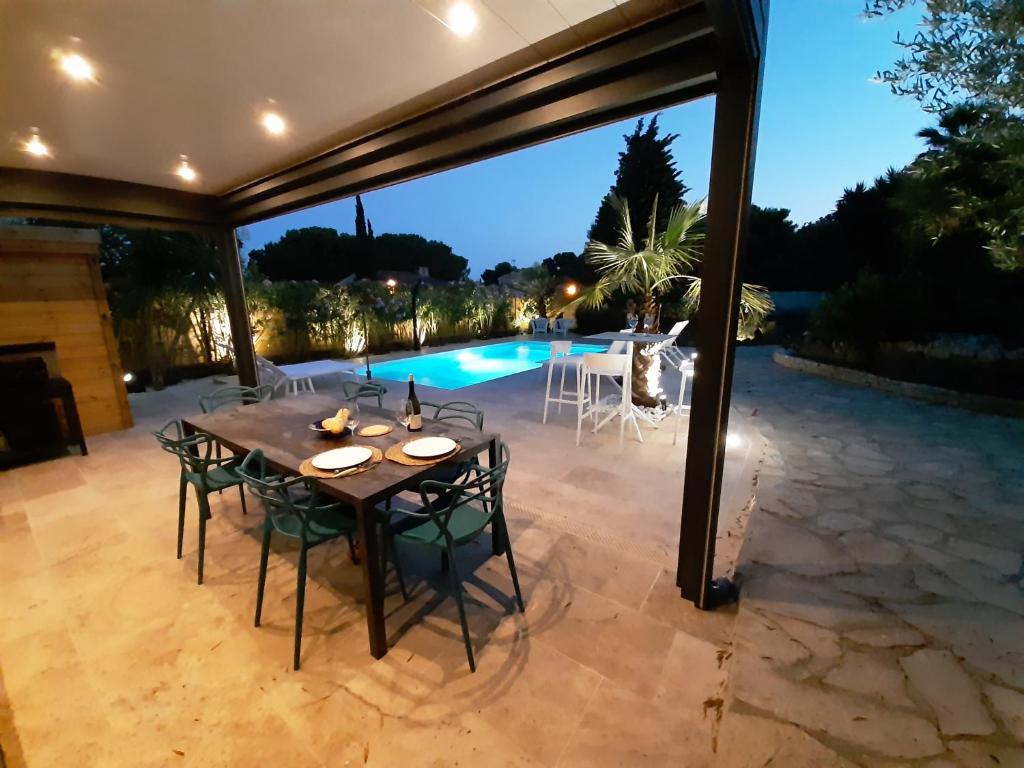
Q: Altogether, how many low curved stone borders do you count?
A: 1